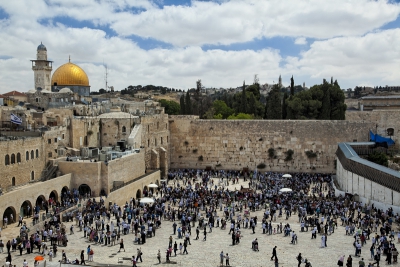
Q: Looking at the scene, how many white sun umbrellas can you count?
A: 4